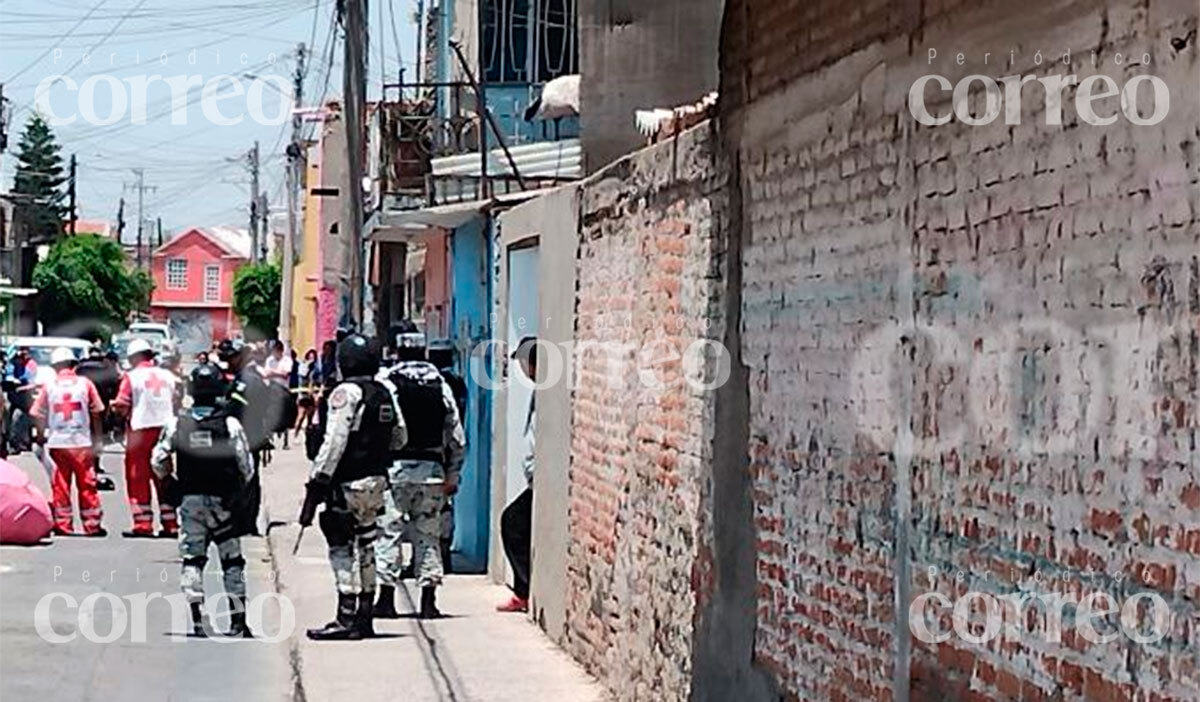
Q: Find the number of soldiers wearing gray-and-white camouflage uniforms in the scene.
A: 3